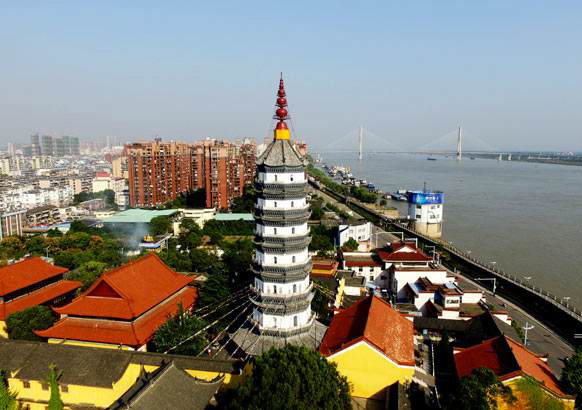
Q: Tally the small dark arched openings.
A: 12